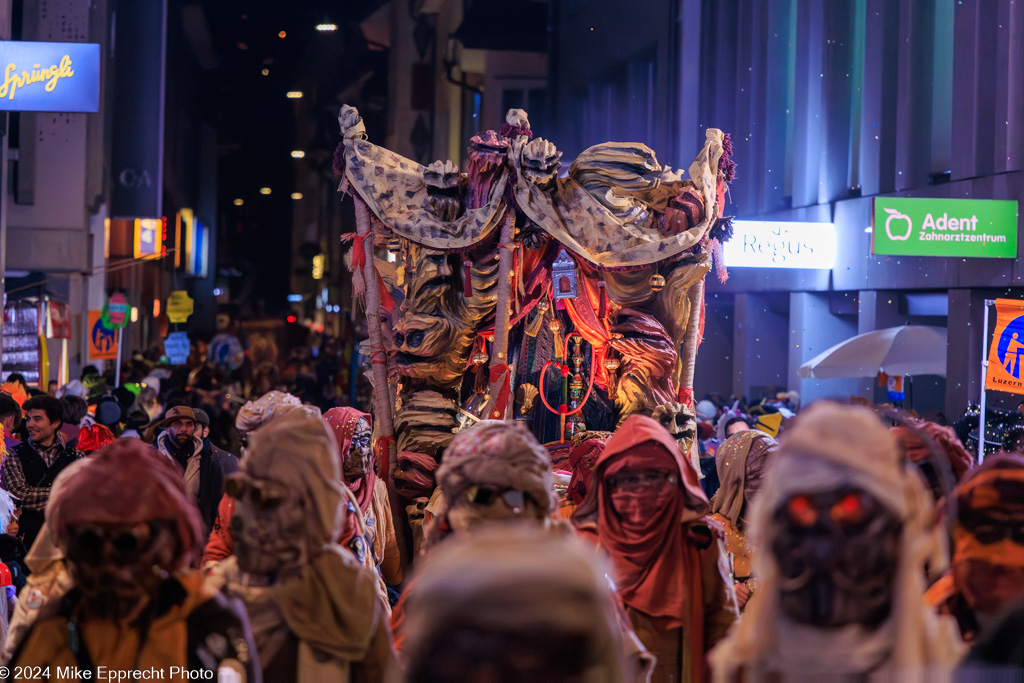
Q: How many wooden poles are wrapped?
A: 3